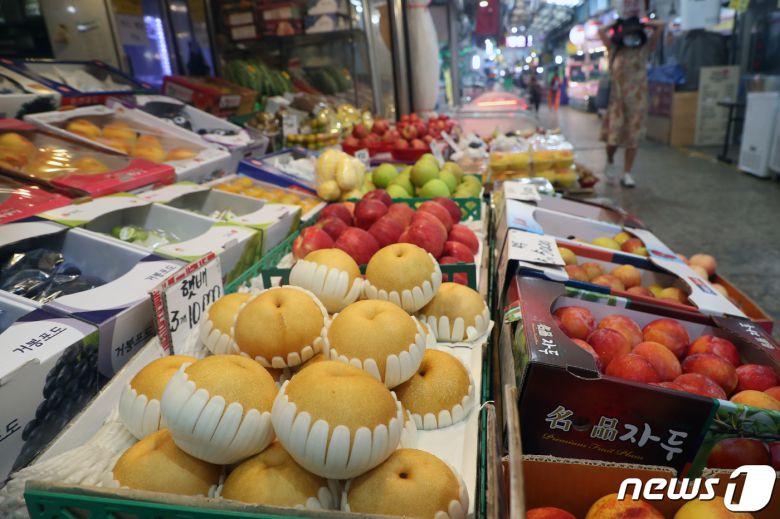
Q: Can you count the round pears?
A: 13